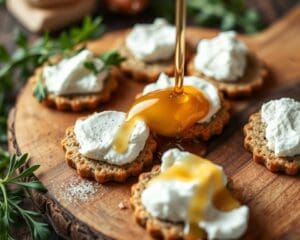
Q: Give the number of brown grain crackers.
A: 7